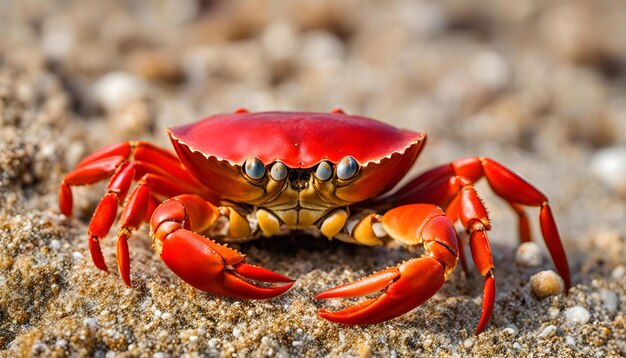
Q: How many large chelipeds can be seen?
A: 2